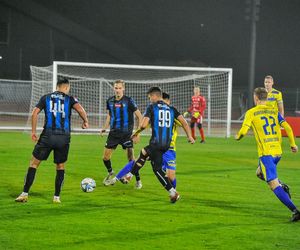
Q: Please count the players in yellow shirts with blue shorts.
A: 3